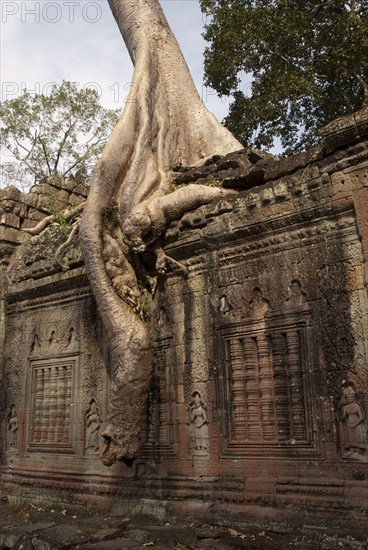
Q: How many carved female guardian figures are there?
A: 4